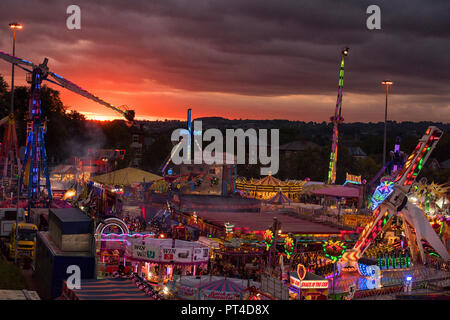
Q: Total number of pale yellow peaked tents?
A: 1